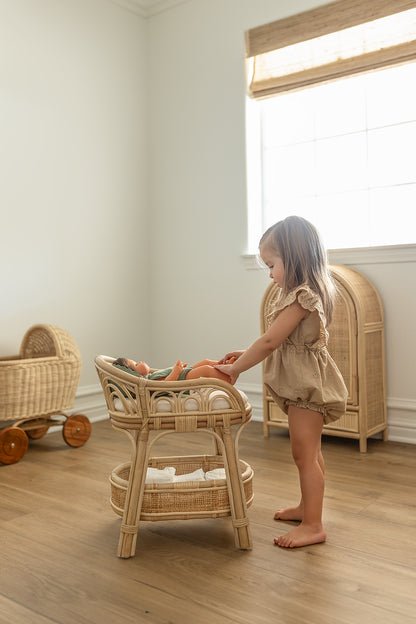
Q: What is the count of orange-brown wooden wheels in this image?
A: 3